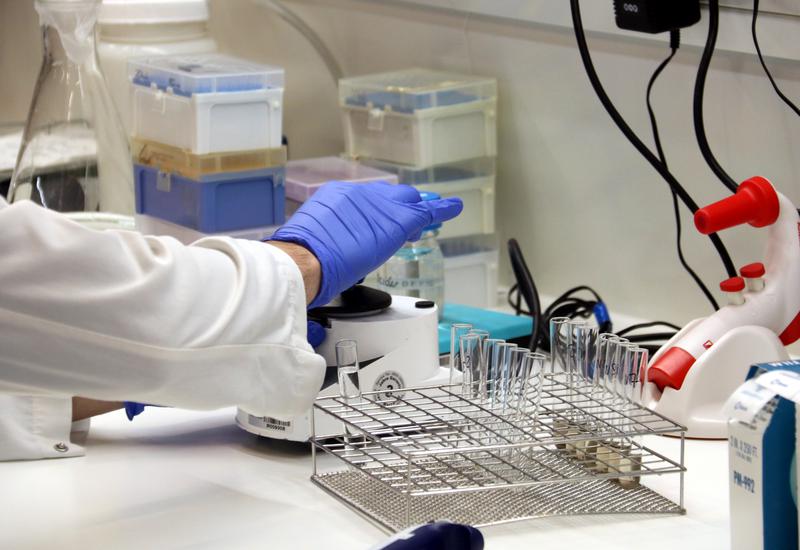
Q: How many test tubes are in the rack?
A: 15